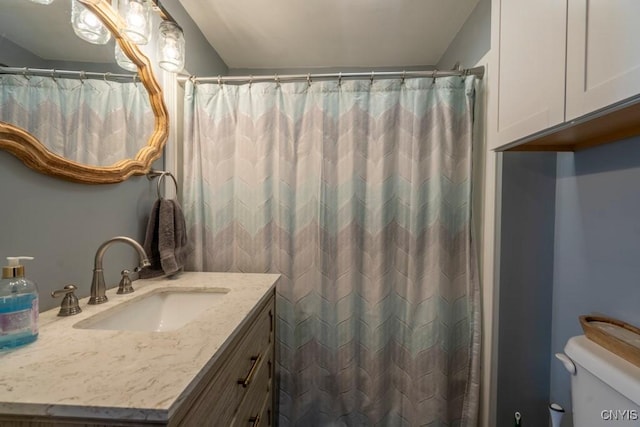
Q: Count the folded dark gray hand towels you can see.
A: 1